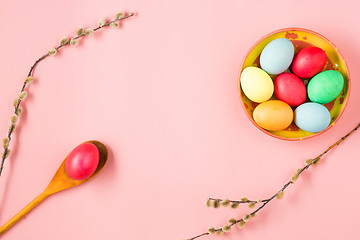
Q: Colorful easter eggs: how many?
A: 8